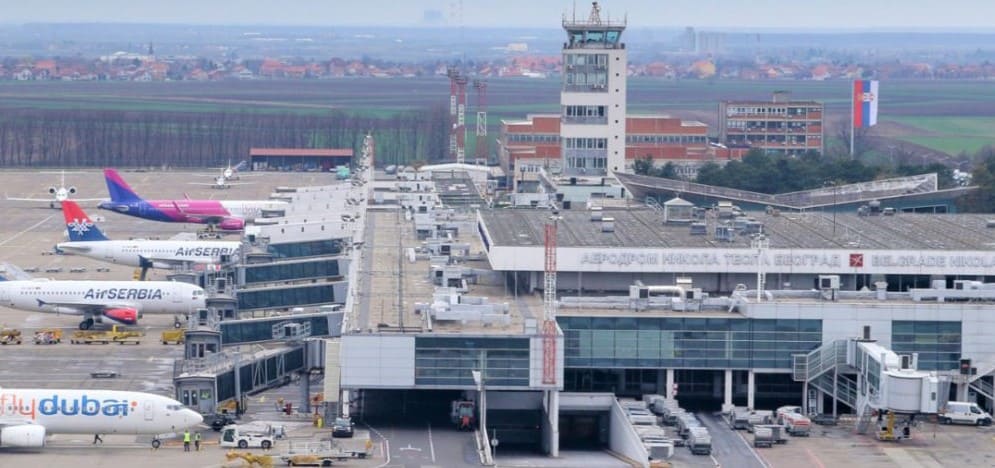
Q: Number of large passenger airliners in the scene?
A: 4